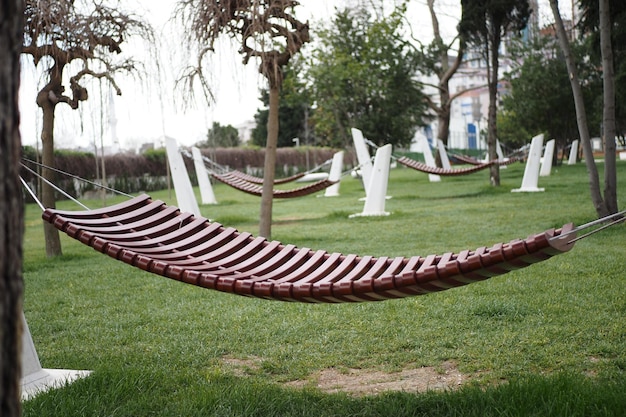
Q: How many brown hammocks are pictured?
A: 5